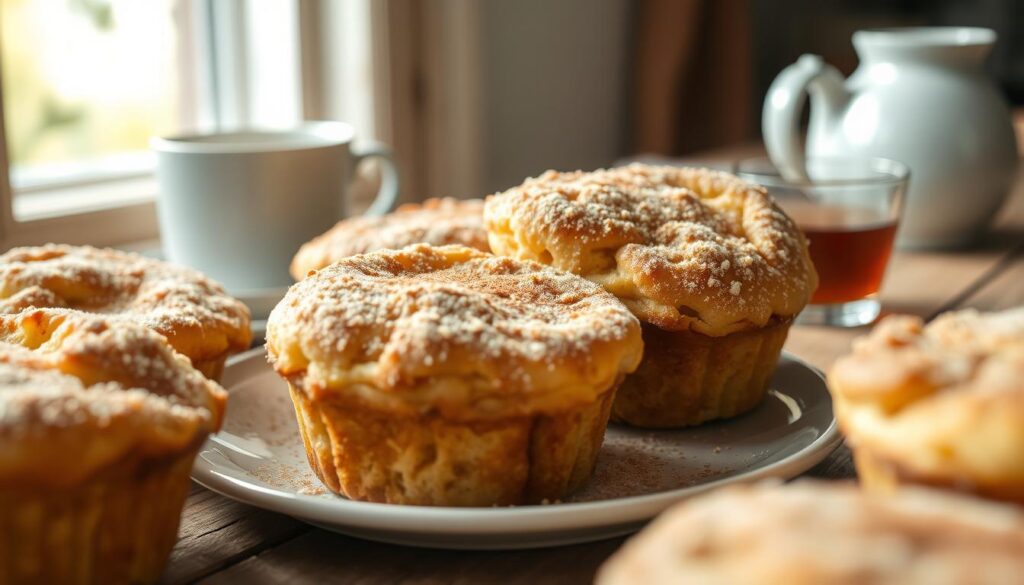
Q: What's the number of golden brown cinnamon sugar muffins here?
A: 7